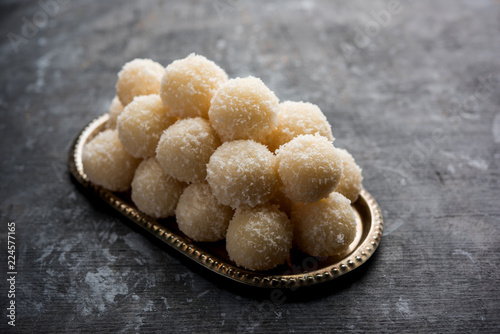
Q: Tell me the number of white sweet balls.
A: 15